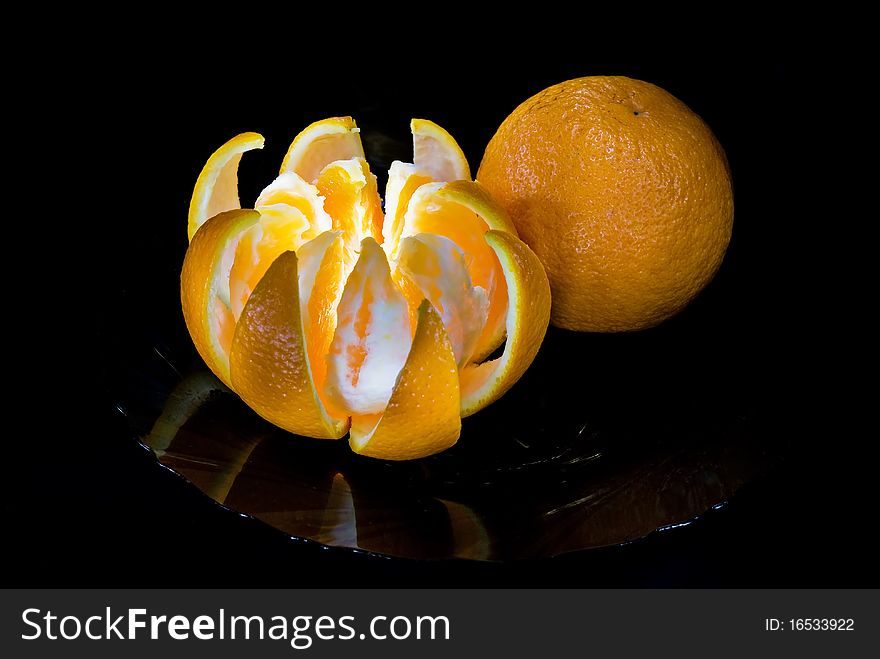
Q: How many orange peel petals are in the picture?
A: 8